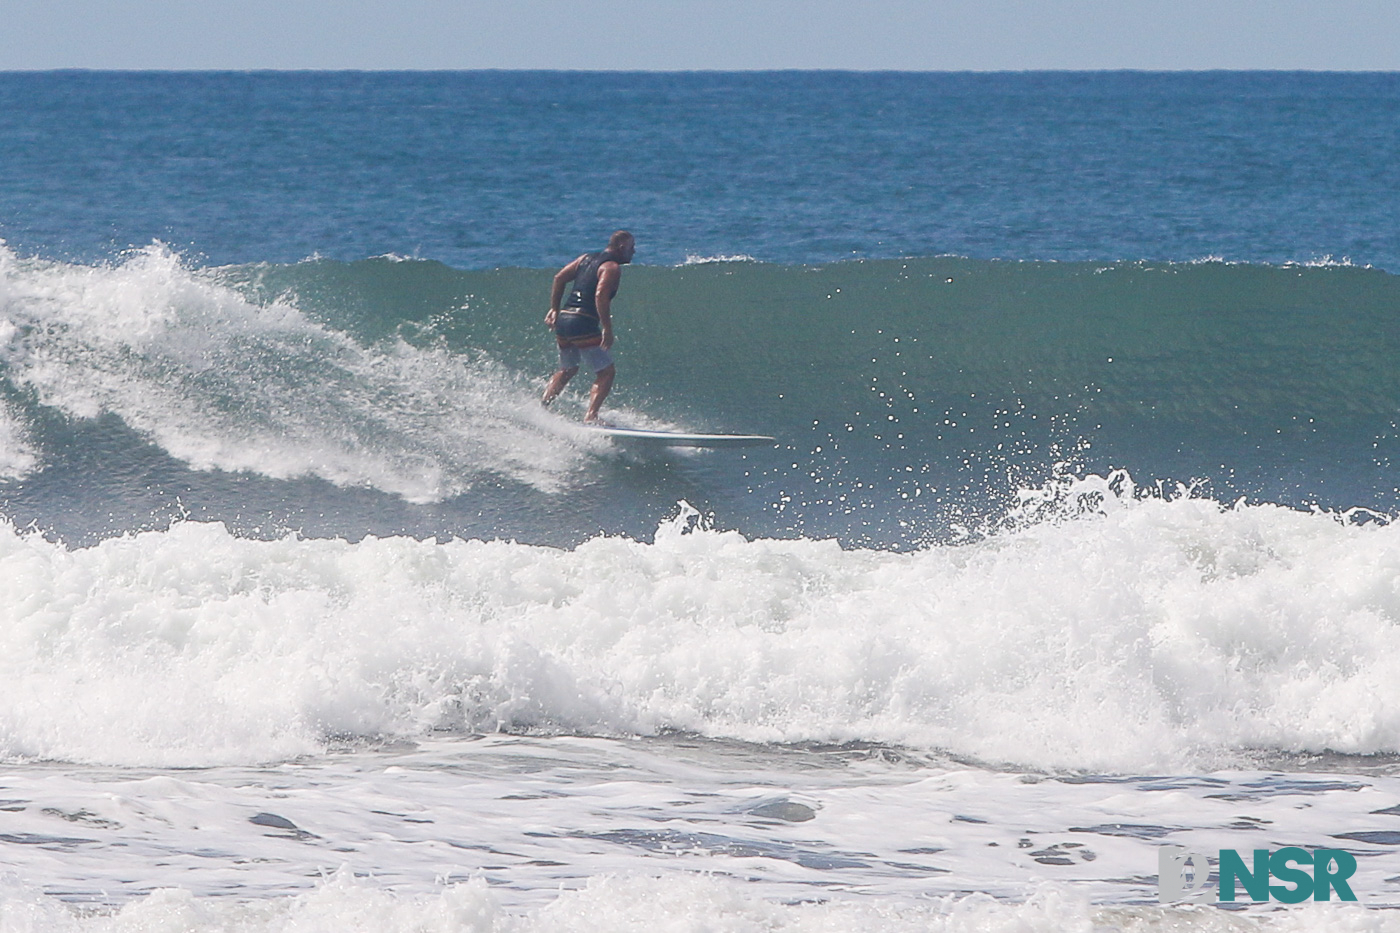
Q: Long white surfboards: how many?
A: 1